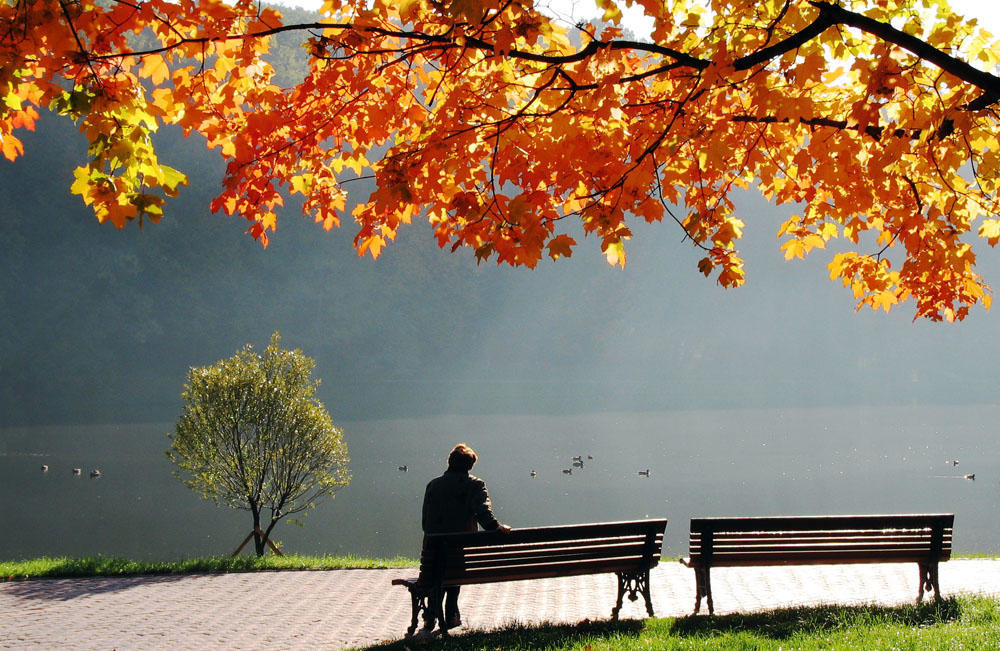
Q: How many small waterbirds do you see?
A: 12